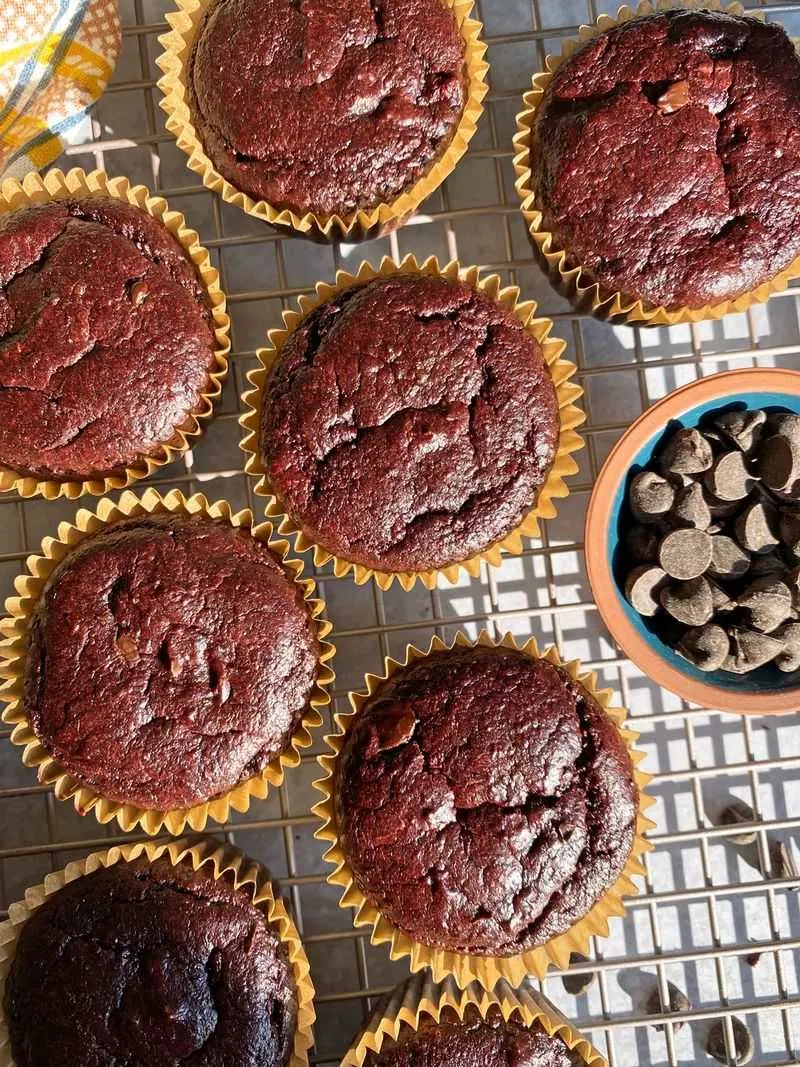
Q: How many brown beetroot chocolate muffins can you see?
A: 8